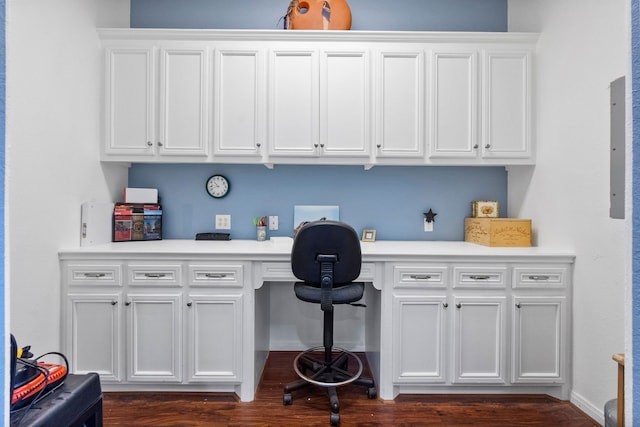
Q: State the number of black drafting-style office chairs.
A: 1